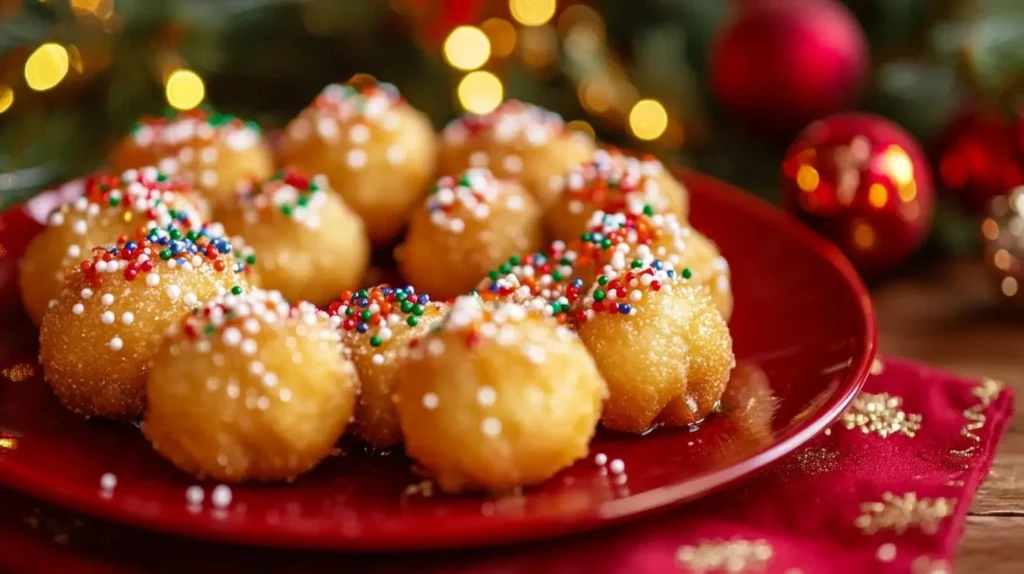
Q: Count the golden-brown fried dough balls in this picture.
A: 14